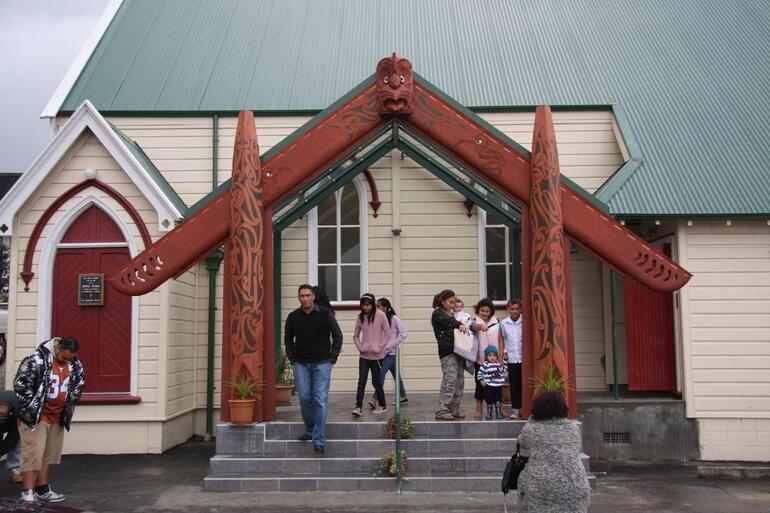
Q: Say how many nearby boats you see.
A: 0